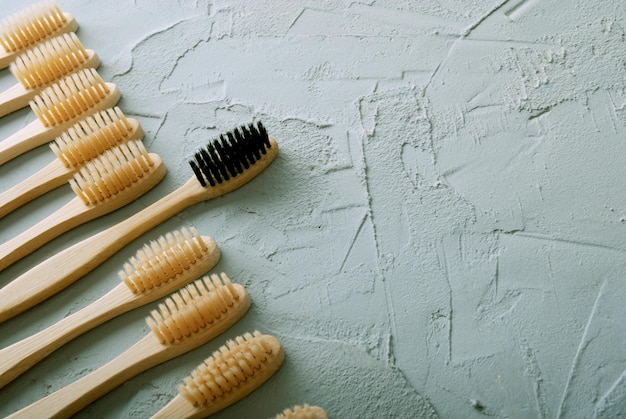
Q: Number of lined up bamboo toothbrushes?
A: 10